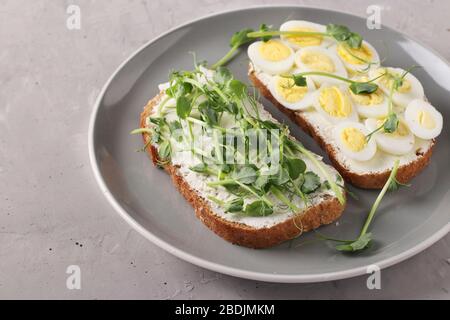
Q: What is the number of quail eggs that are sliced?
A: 11